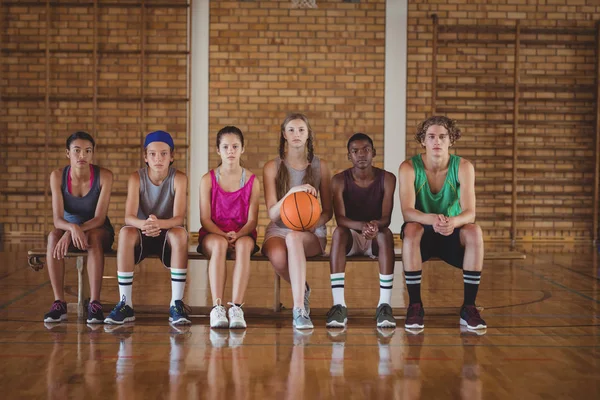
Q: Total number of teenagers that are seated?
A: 6